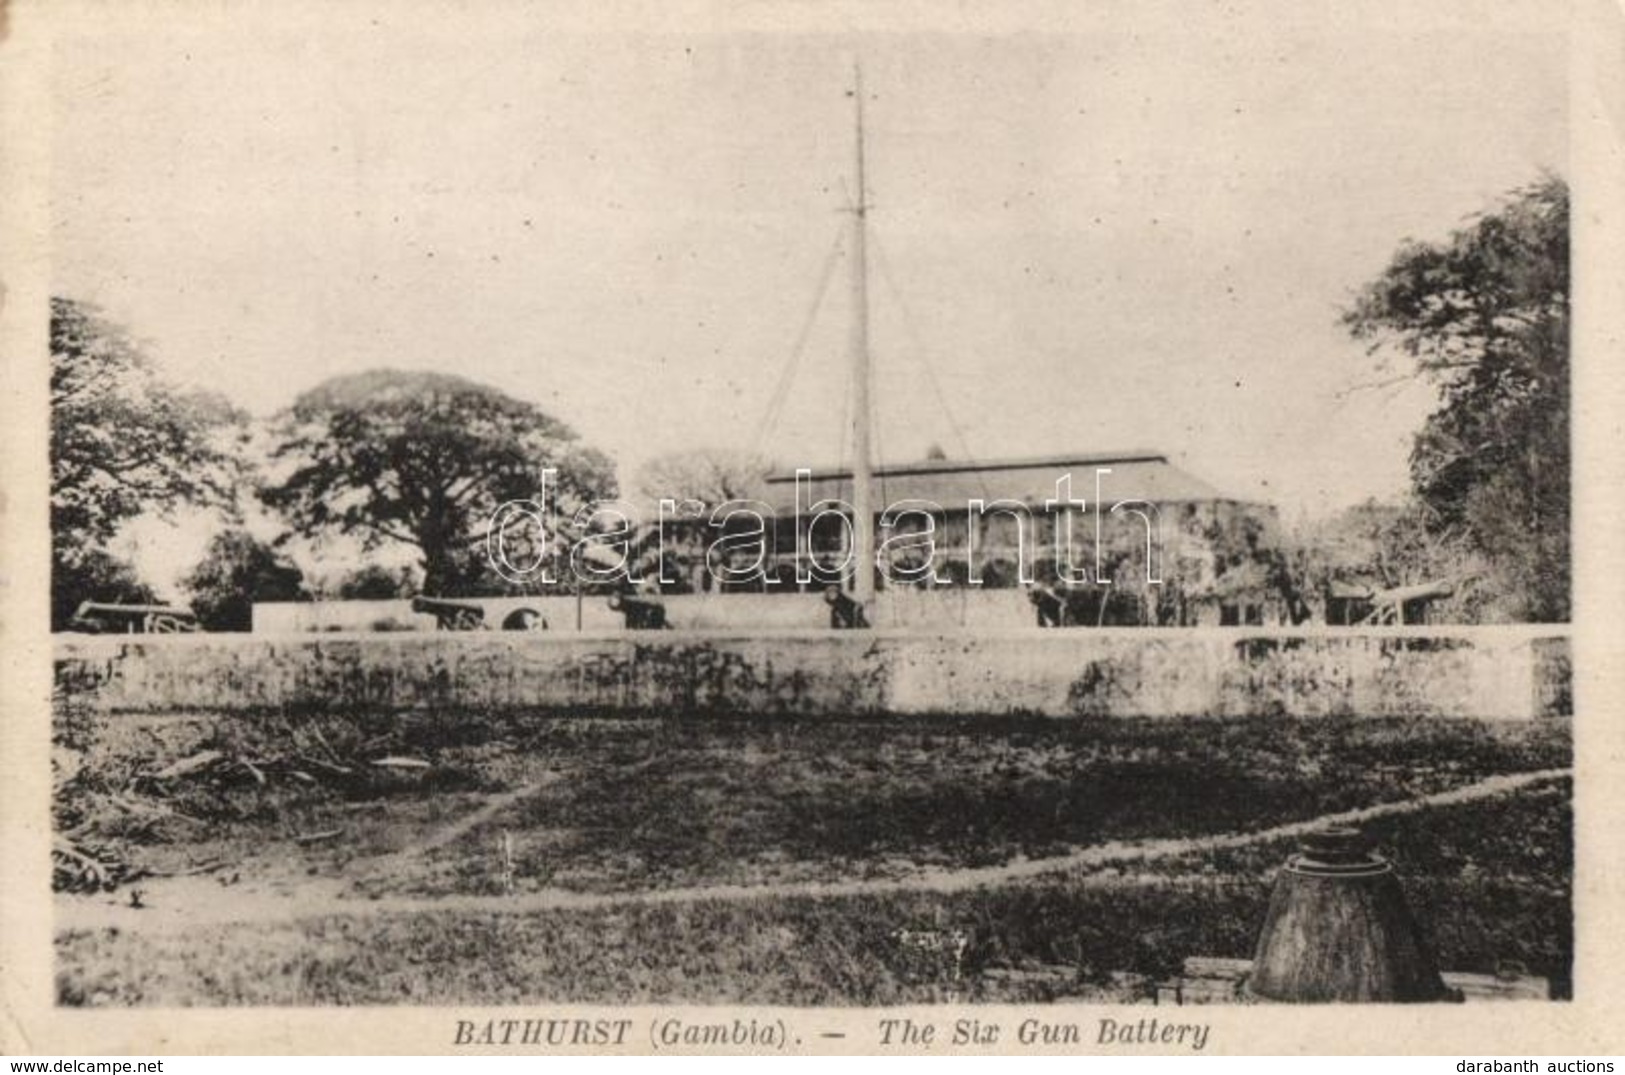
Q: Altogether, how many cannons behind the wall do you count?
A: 6